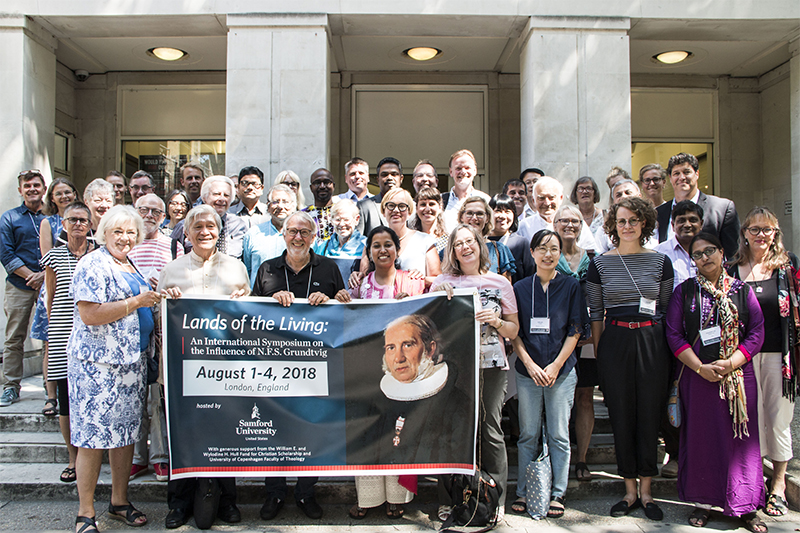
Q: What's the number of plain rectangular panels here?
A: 3